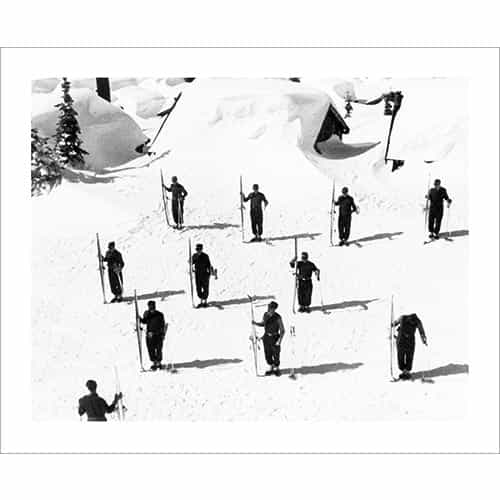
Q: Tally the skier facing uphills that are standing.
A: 1